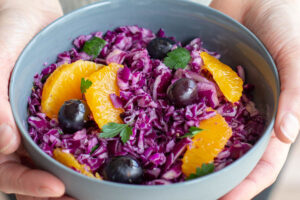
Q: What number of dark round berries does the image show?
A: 4